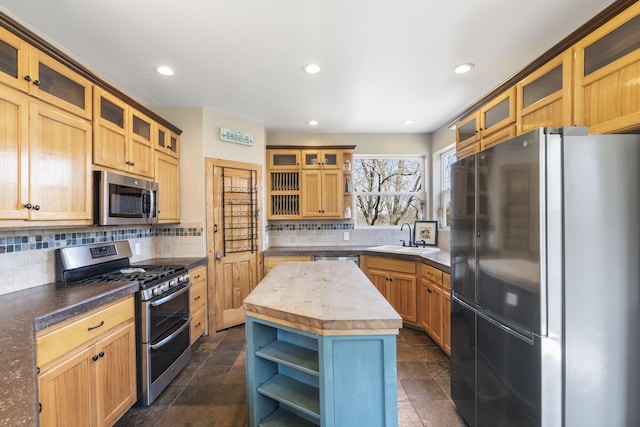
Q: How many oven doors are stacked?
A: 2